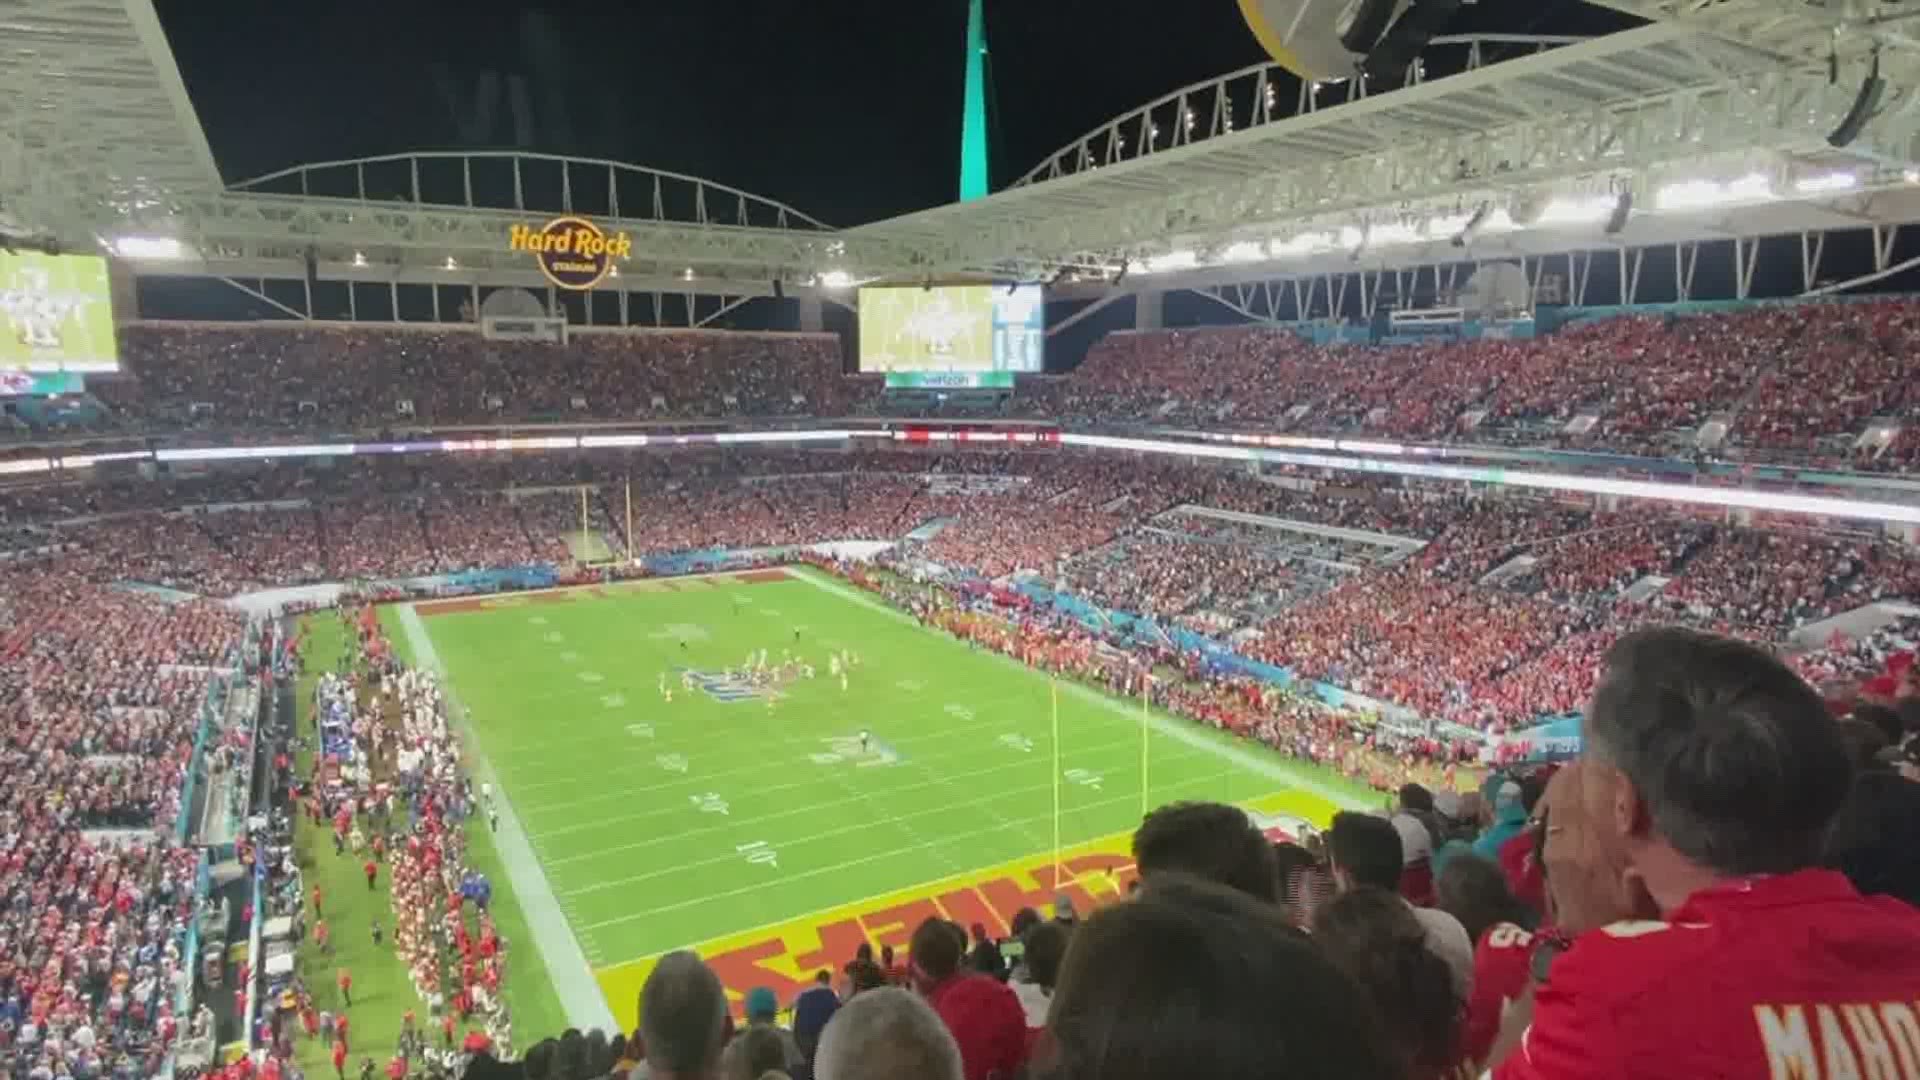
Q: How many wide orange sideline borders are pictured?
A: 0